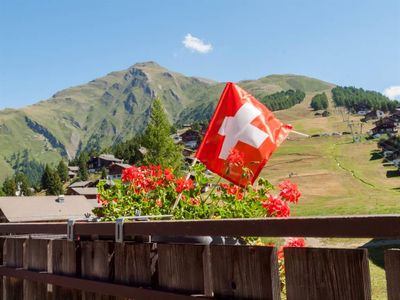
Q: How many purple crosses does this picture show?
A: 0